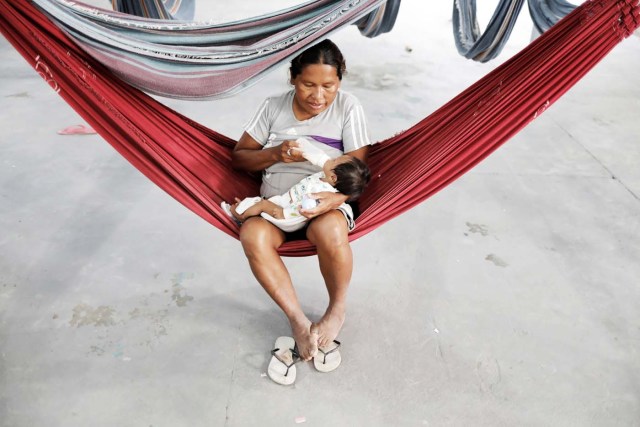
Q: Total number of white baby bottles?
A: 1